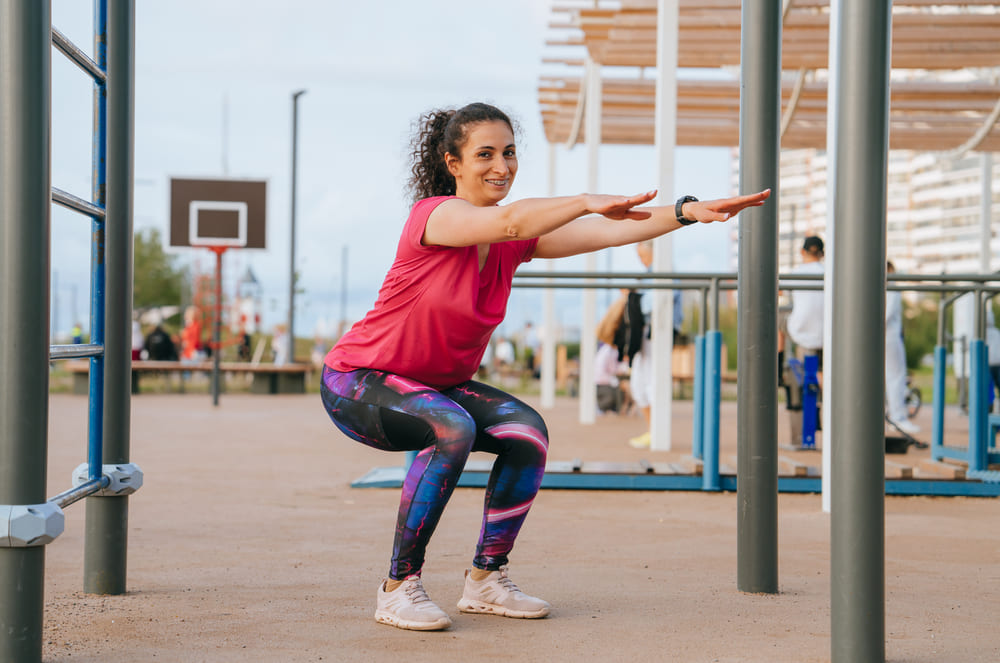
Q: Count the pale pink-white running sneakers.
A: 2